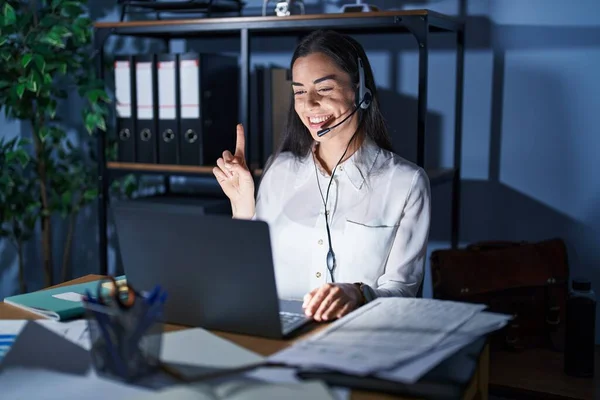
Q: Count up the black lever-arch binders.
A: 4